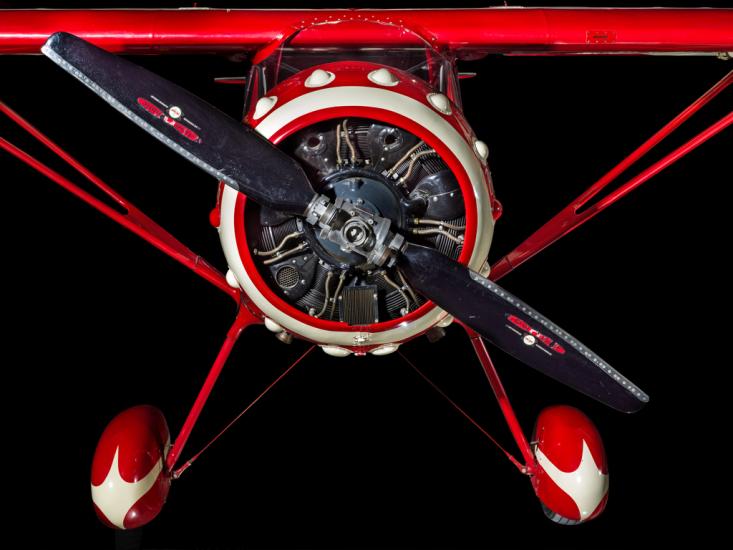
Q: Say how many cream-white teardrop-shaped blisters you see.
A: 11